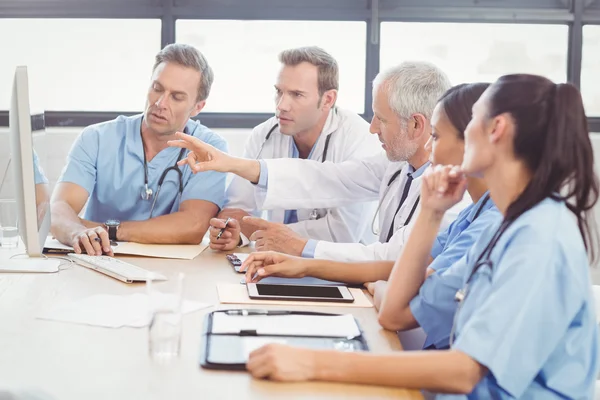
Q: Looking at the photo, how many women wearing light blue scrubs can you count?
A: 2